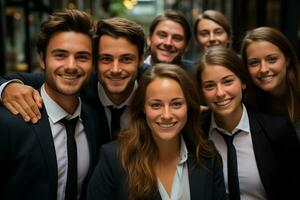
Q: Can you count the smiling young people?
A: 7